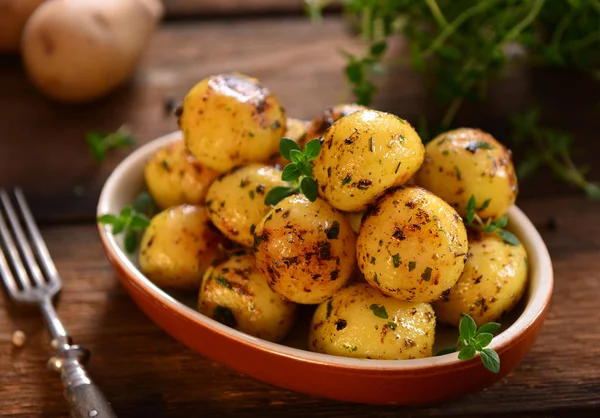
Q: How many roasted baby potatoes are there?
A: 13